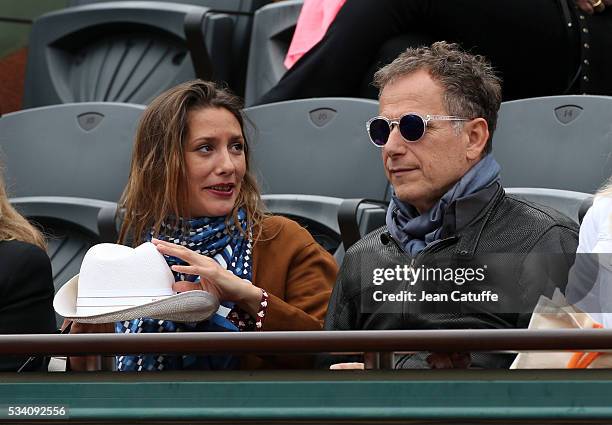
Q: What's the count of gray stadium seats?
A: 5